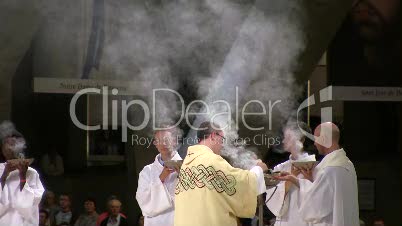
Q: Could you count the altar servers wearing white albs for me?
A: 4